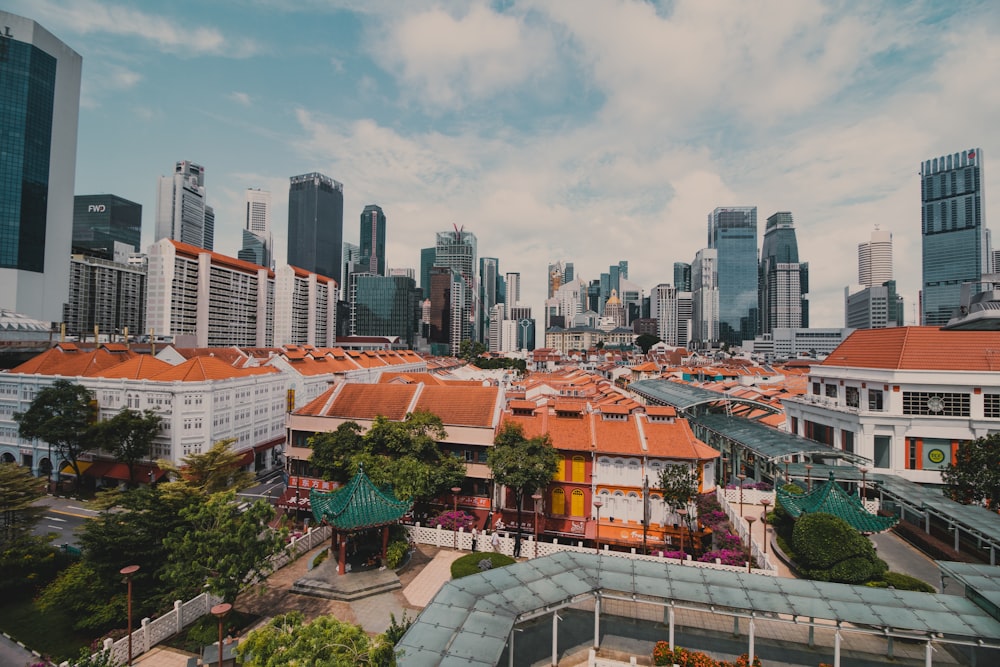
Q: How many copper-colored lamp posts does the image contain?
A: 13